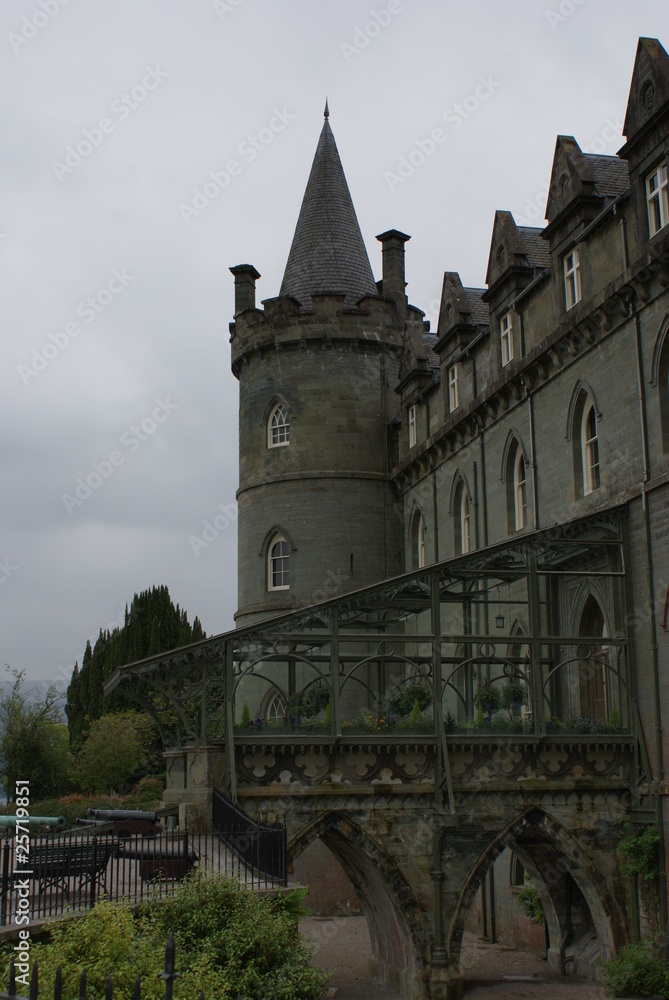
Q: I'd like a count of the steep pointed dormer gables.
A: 5